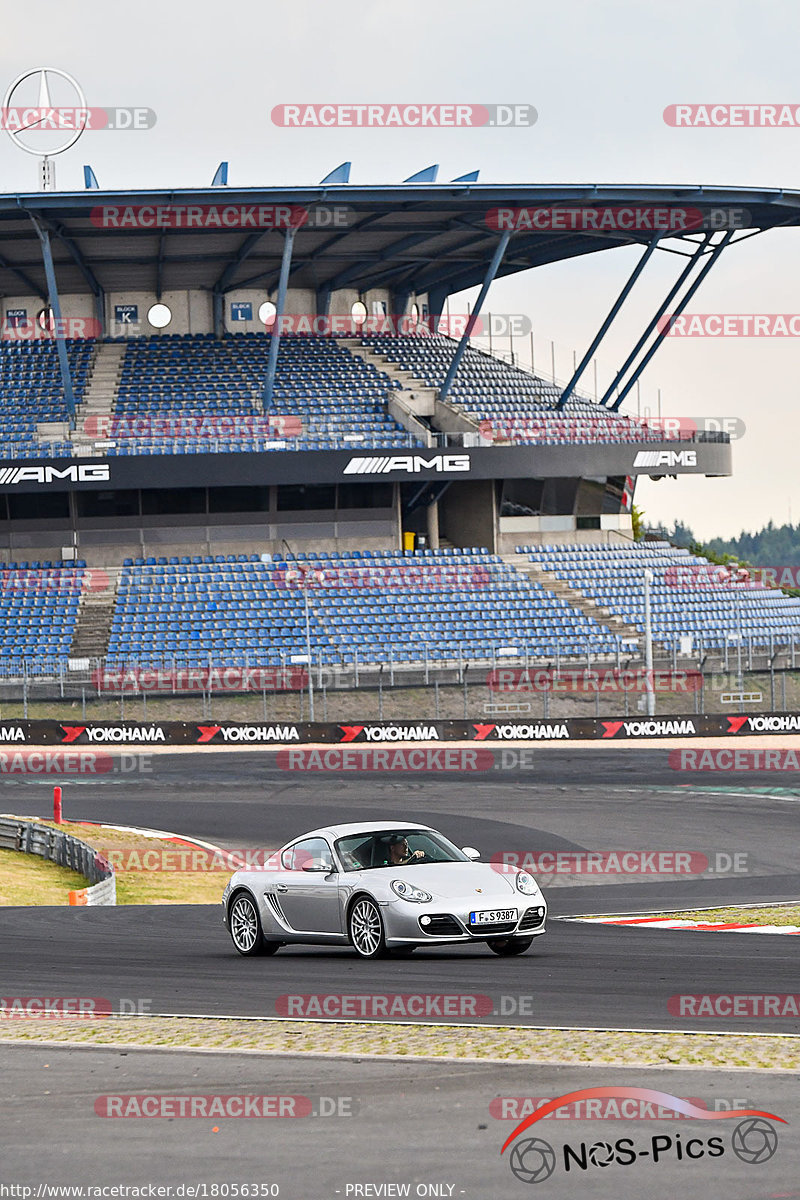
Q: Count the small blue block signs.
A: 3